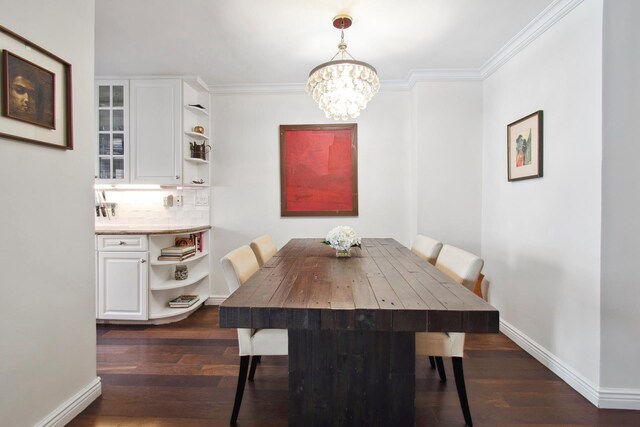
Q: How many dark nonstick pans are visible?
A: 0